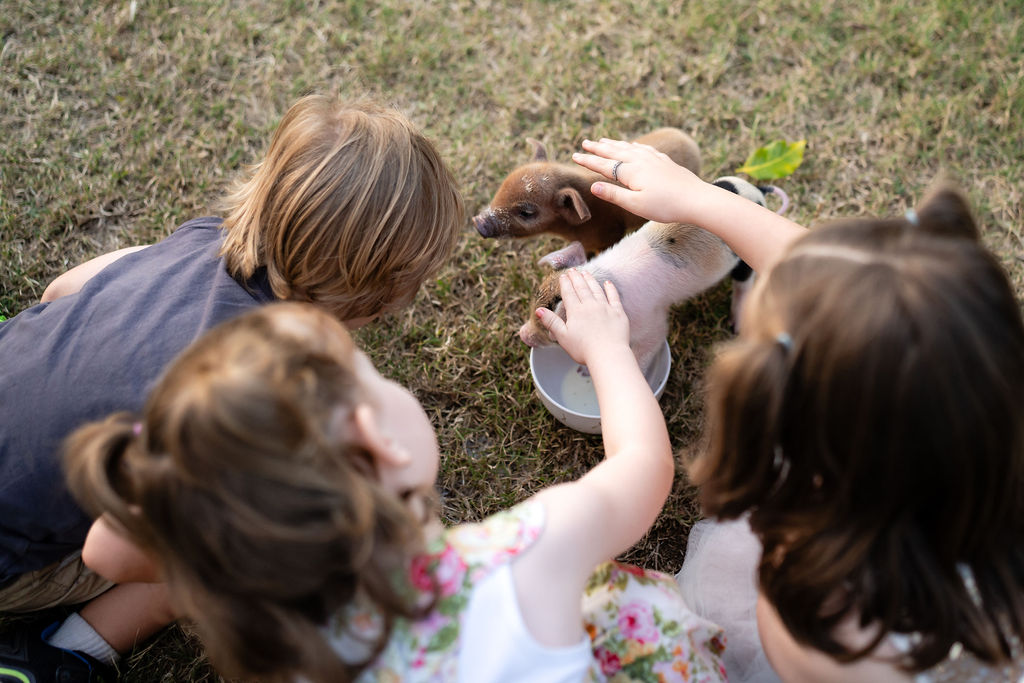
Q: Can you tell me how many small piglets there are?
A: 2